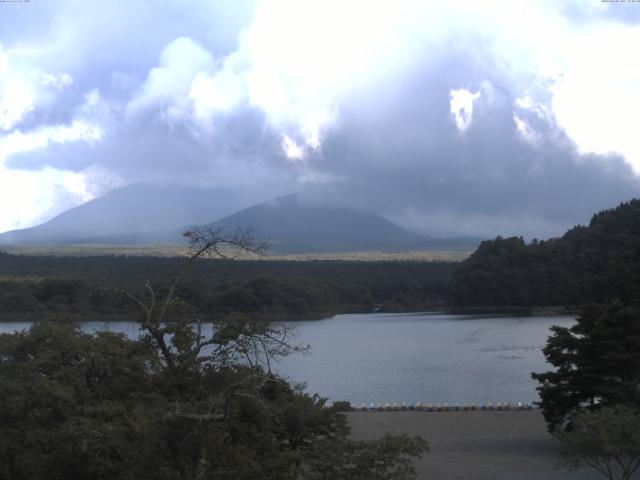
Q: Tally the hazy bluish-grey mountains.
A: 2